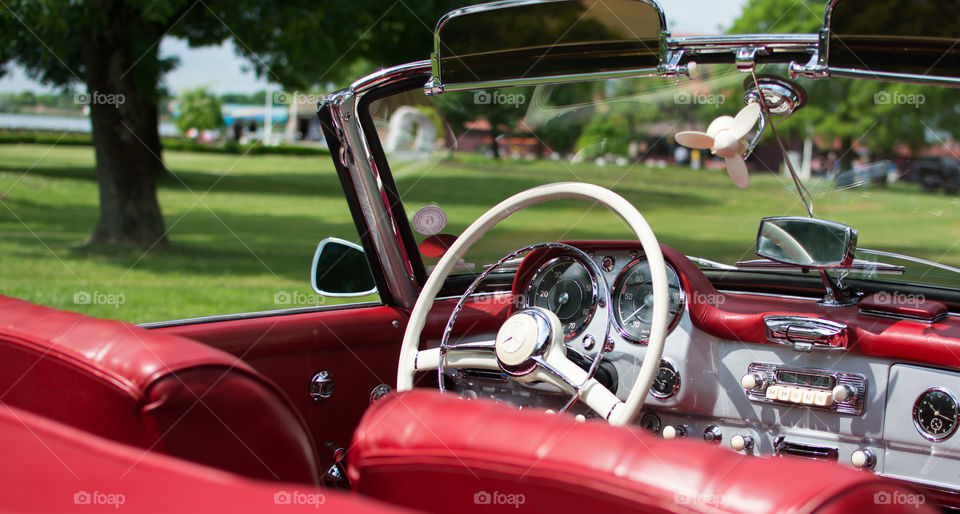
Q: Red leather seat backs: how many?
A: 2